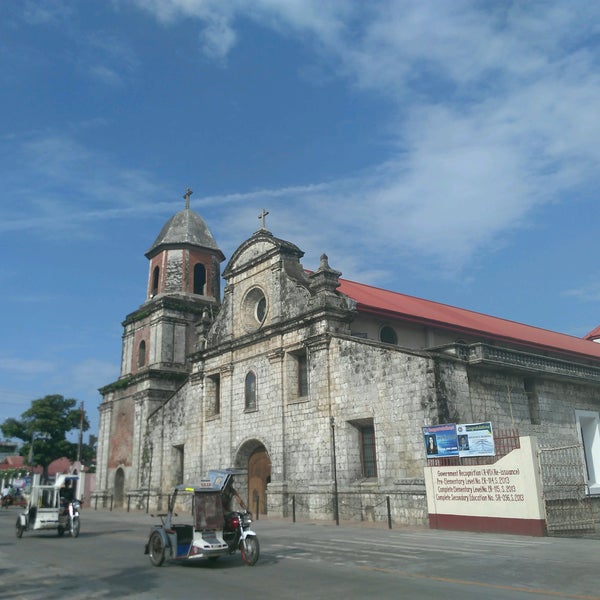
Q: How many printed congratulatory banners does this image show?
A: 2